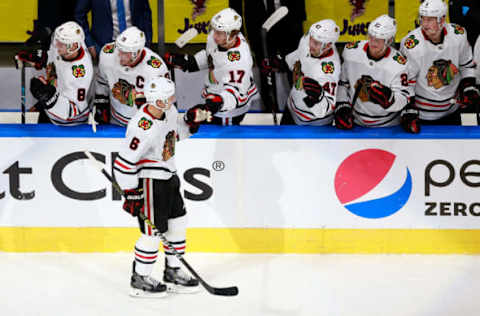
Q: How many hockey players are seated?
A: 6